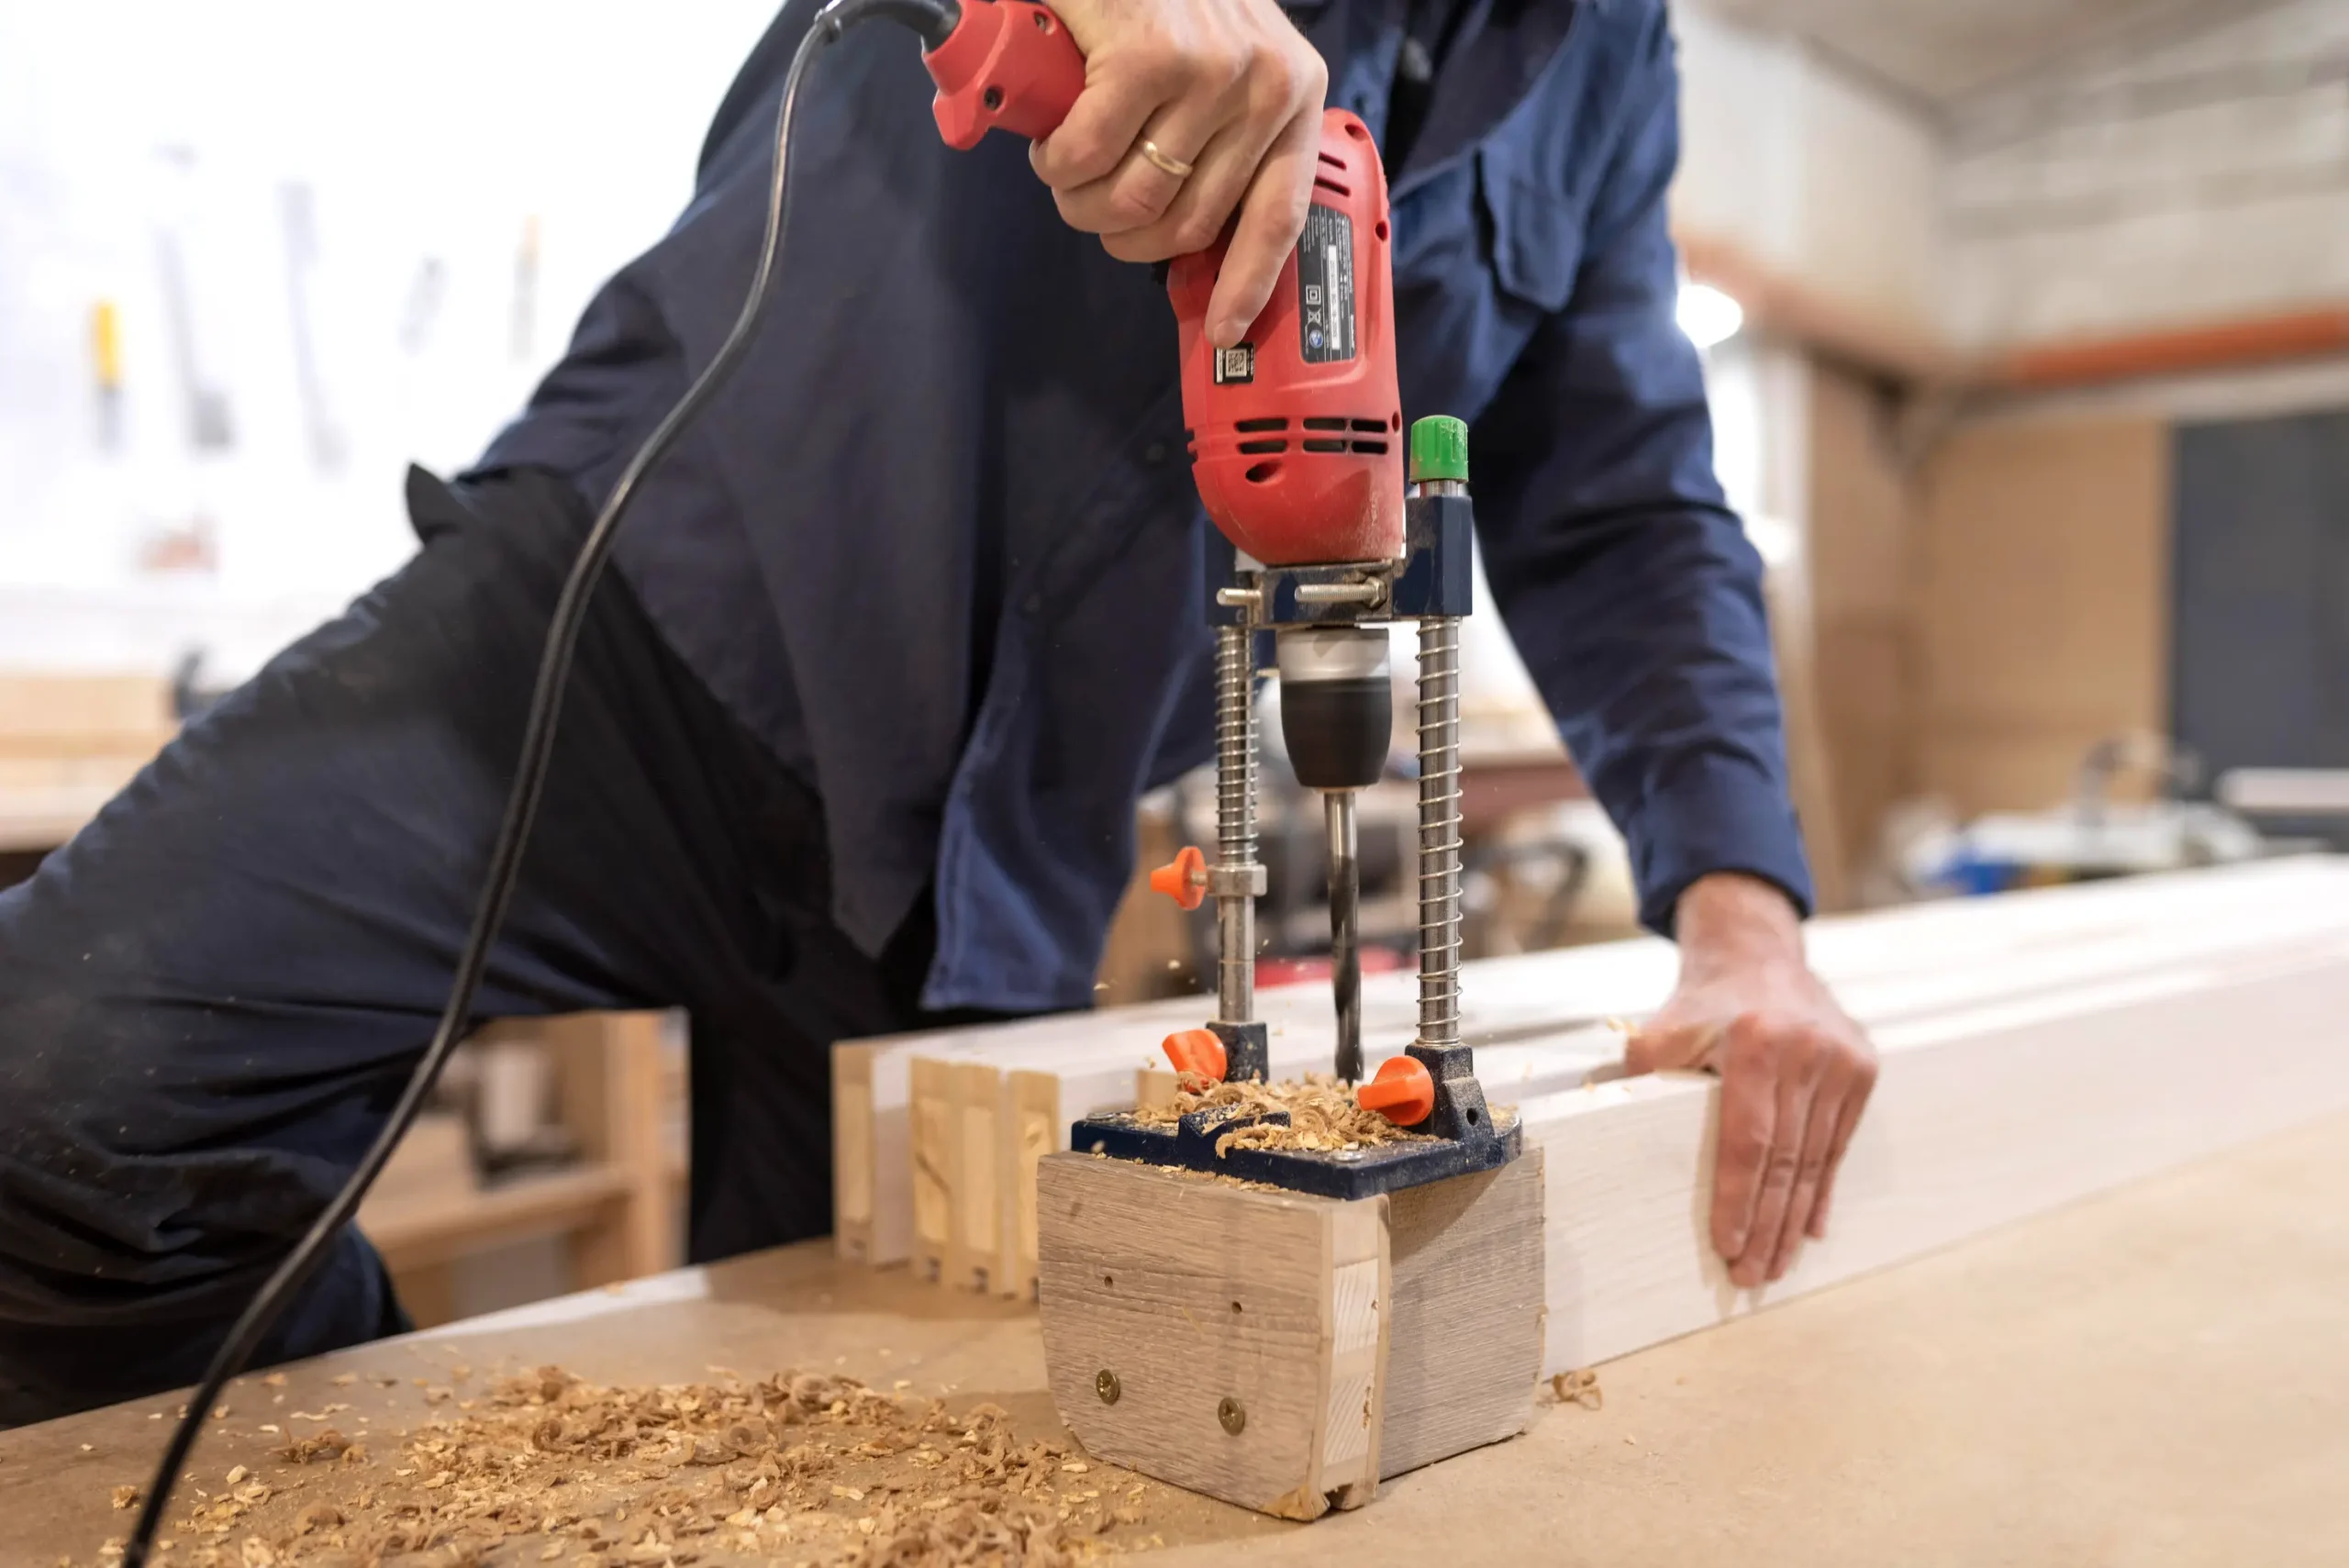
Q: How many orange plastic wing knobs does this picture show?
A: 3